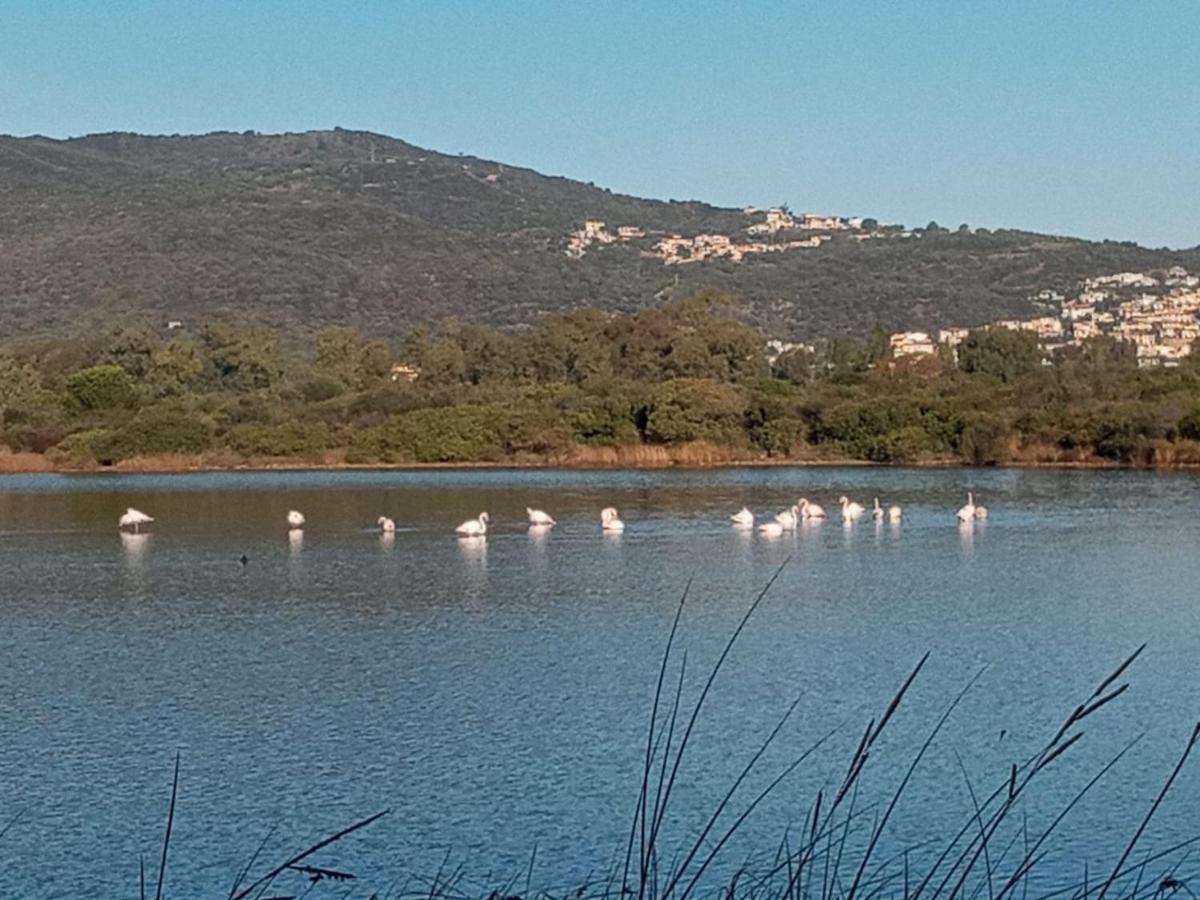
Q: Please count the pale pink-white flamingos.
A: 15